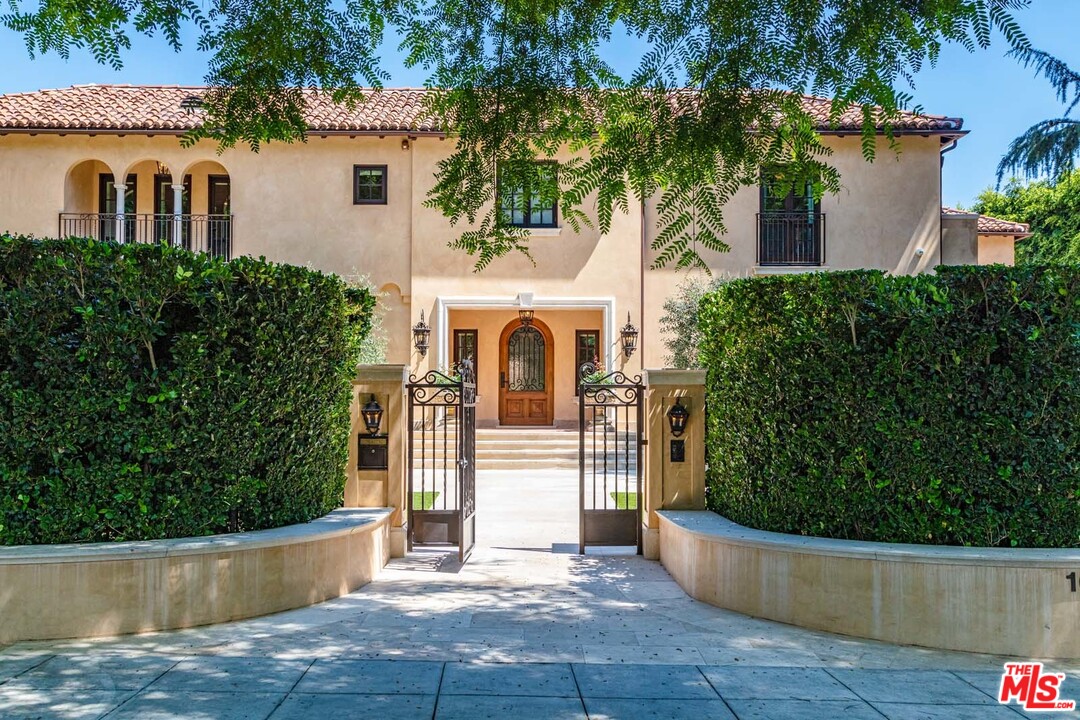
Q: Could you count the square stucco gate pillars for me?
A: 2